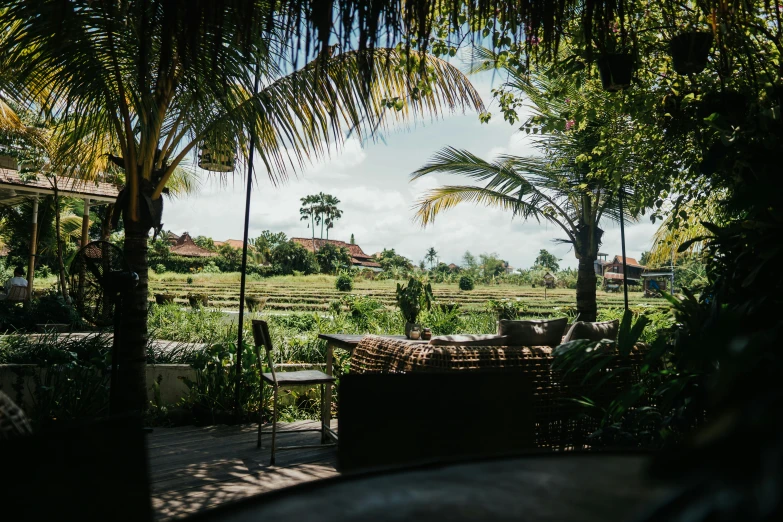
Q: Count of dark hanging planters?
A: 2